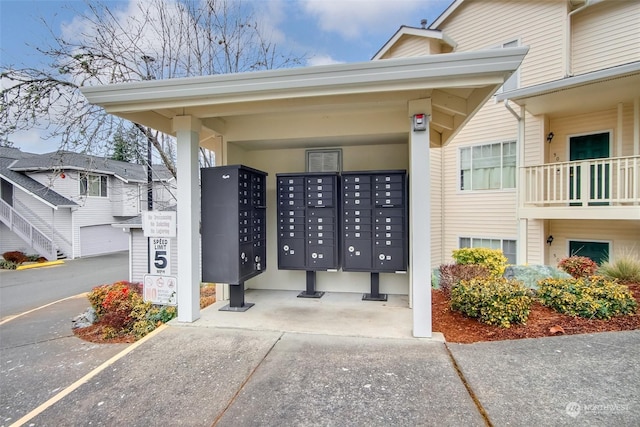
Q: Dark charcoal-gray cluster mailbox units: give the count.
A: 3